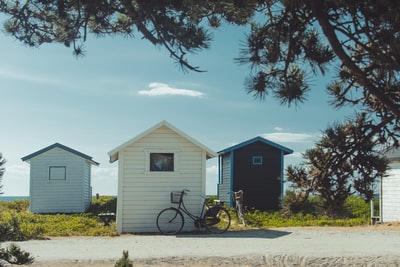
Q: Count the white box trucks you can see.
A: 0